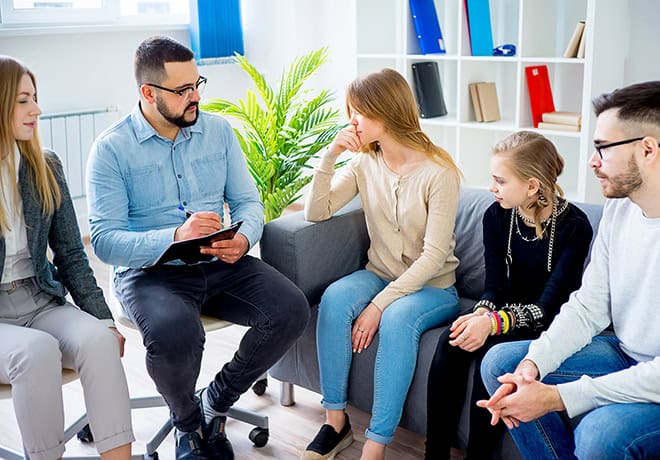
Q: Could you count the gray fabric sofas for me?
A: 1